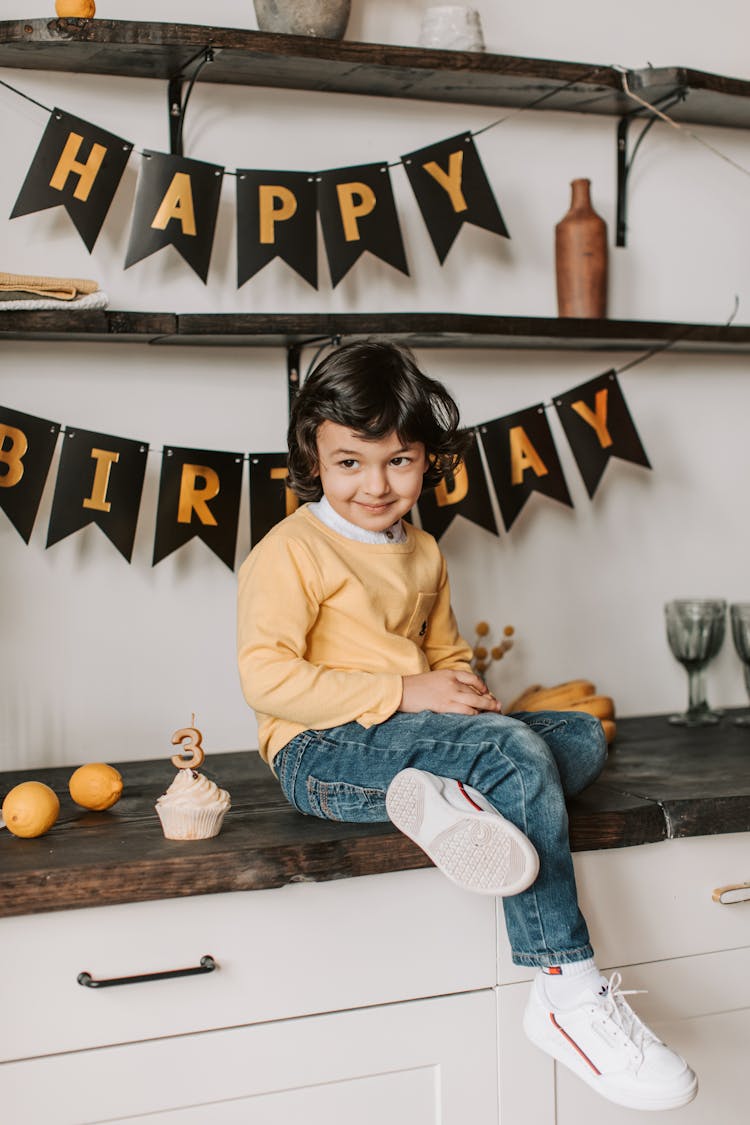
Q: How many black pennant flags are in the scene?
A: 12